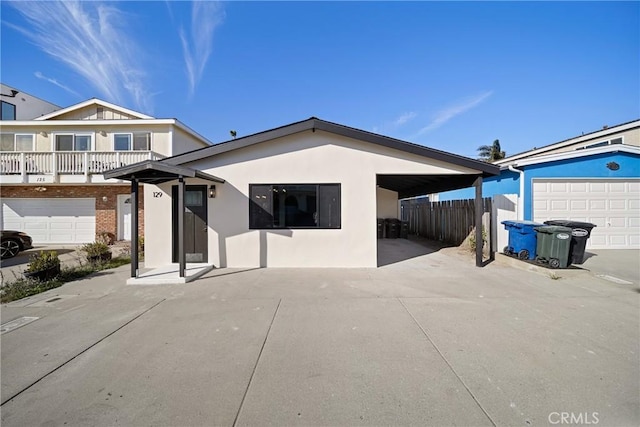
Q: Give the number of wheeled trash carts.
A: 6